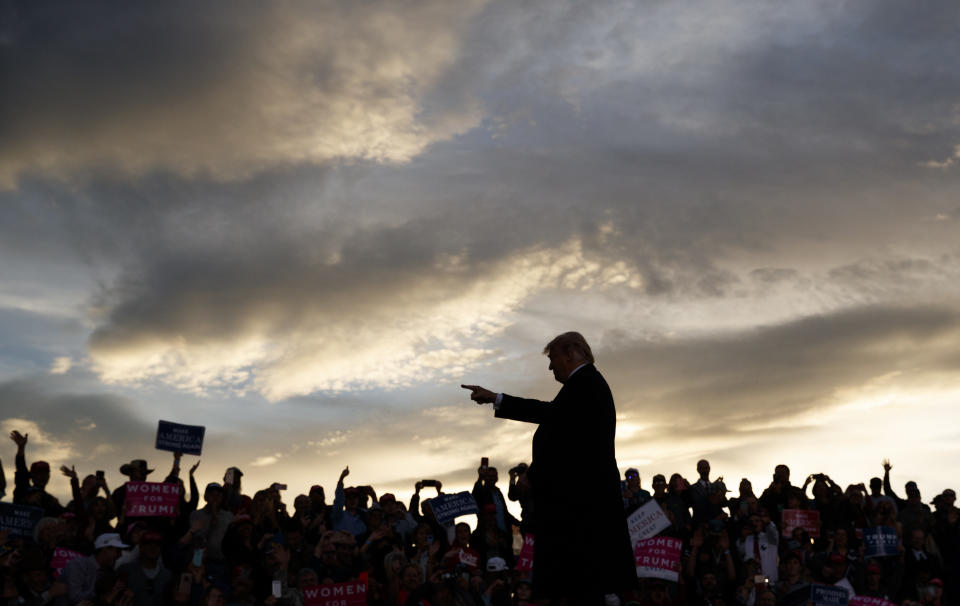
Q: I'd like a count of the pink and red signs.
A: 7